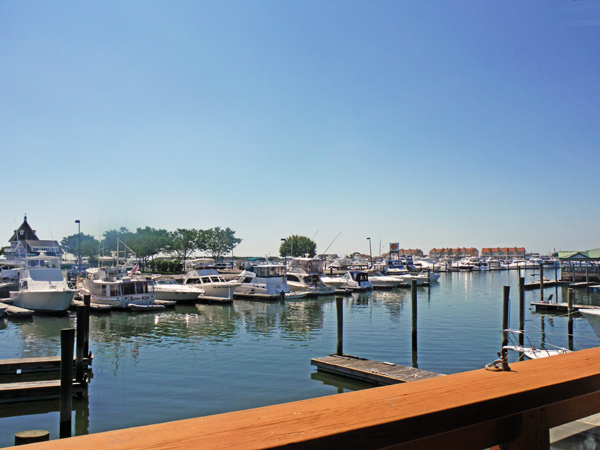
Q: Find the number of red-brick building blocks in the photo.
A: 3